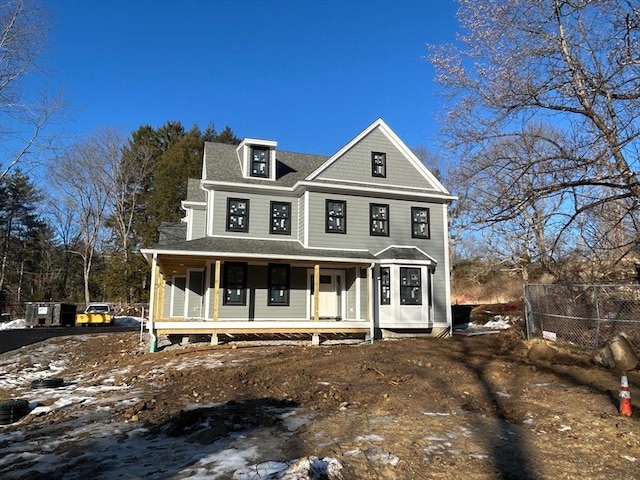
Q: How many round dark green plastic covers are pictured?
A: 2